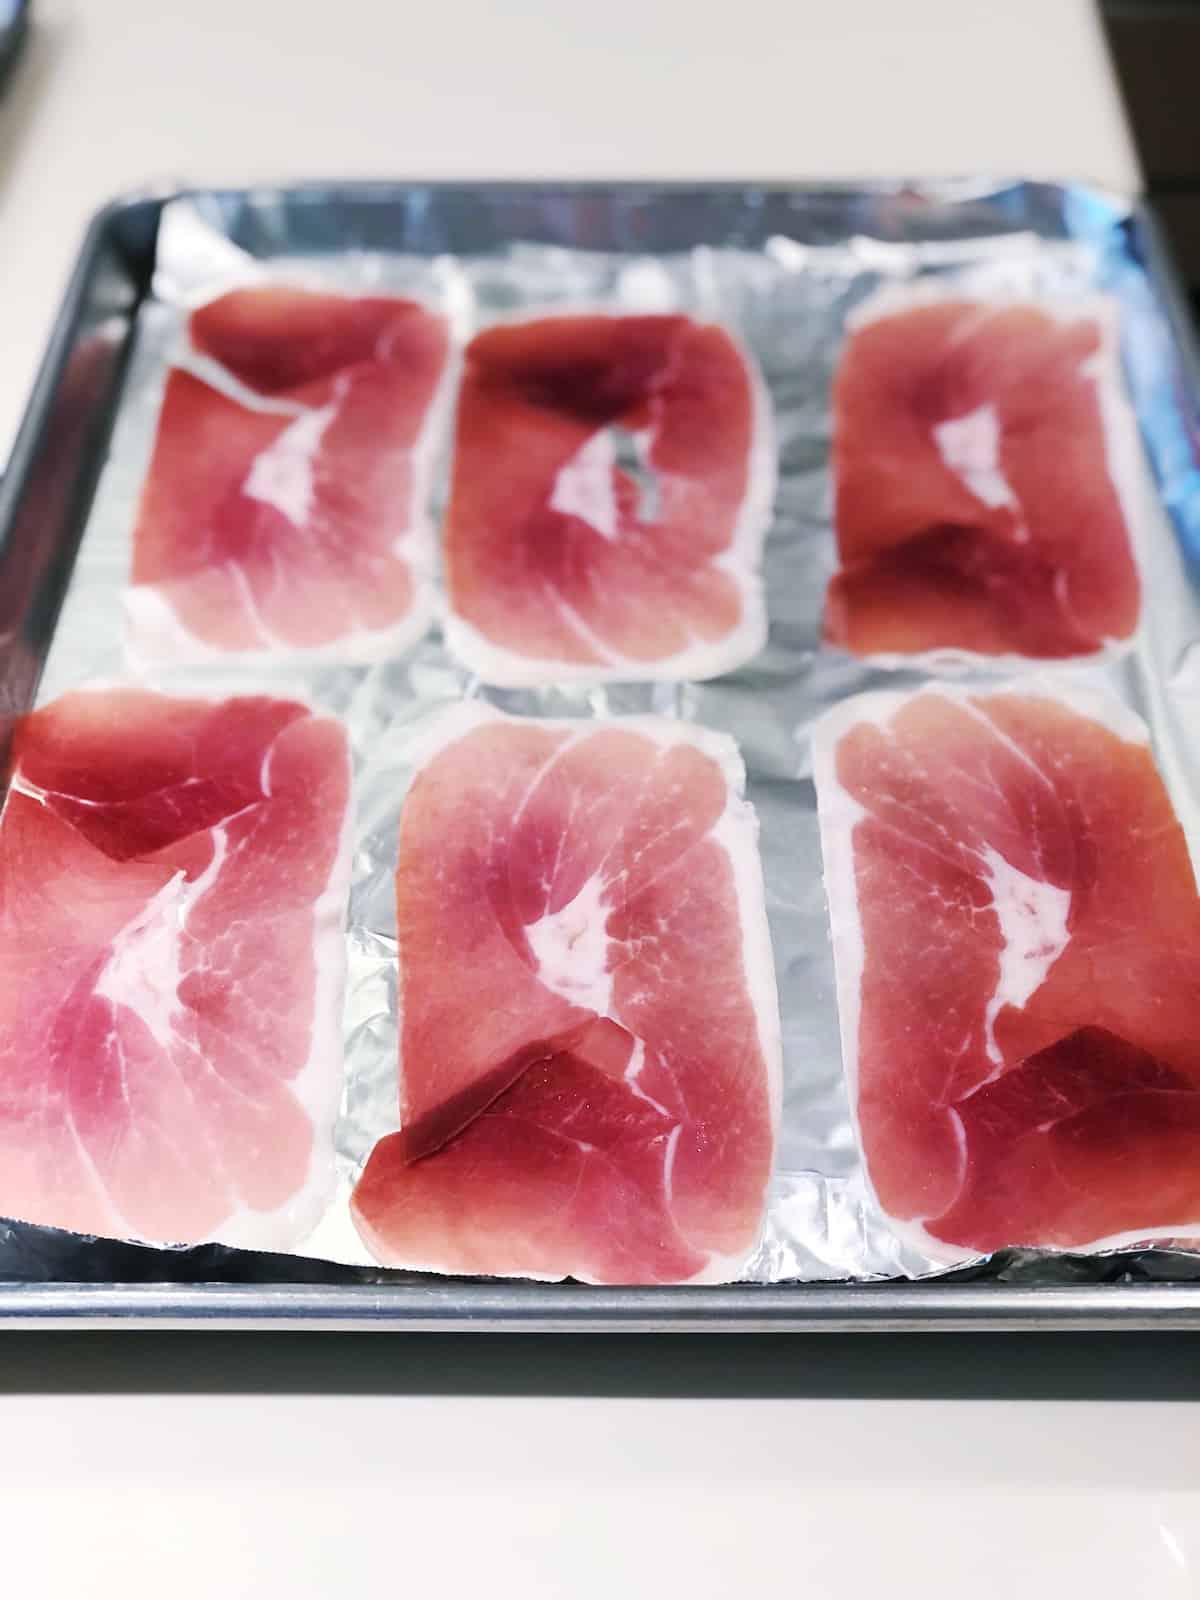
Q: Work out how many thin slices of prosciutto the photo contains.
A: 6